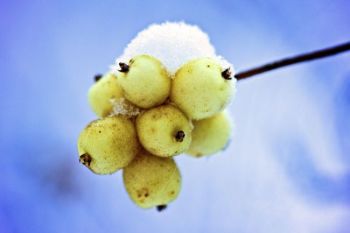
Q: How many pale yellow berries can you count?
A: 7